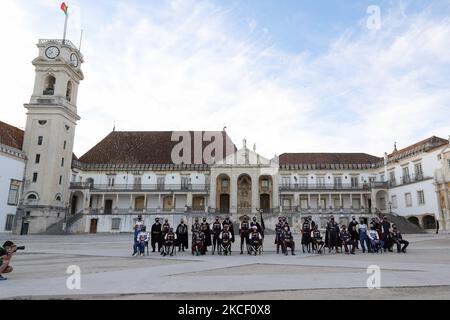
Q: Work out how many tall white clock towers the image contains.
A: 1